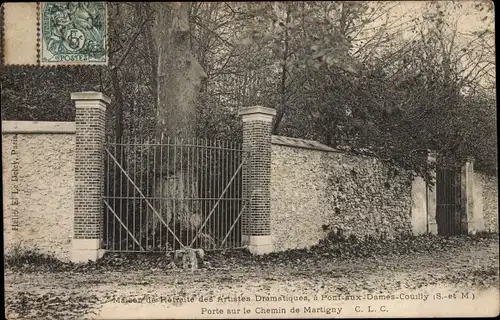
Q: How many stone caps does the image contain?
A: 2